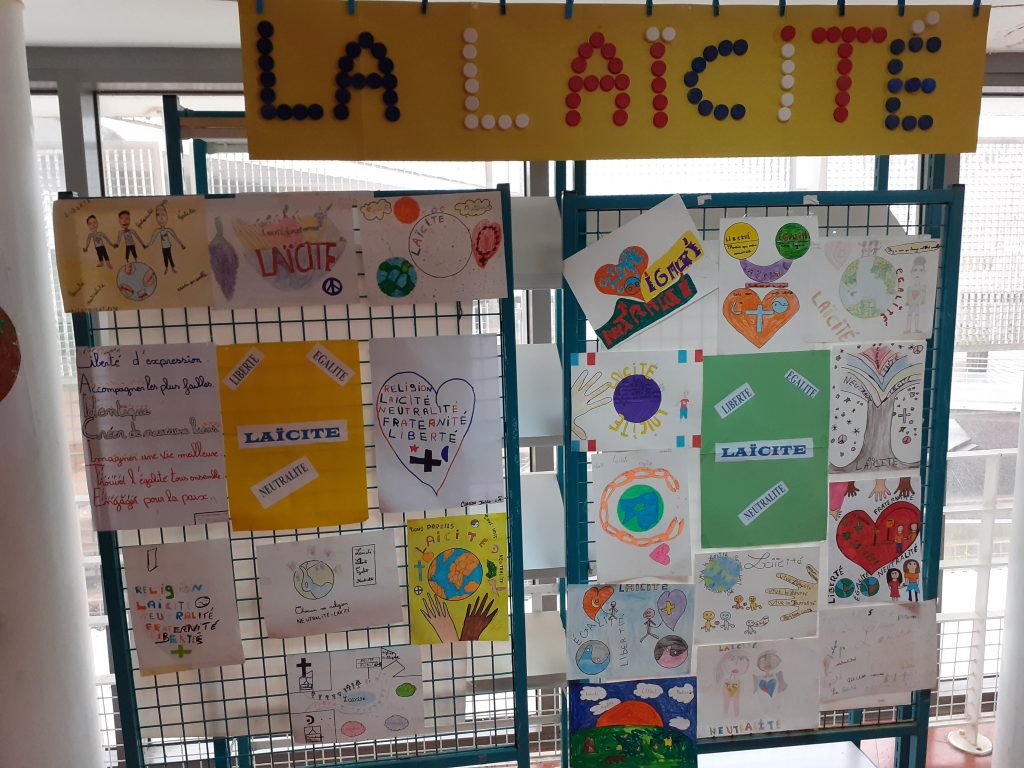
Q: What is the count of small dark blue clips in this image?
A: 11